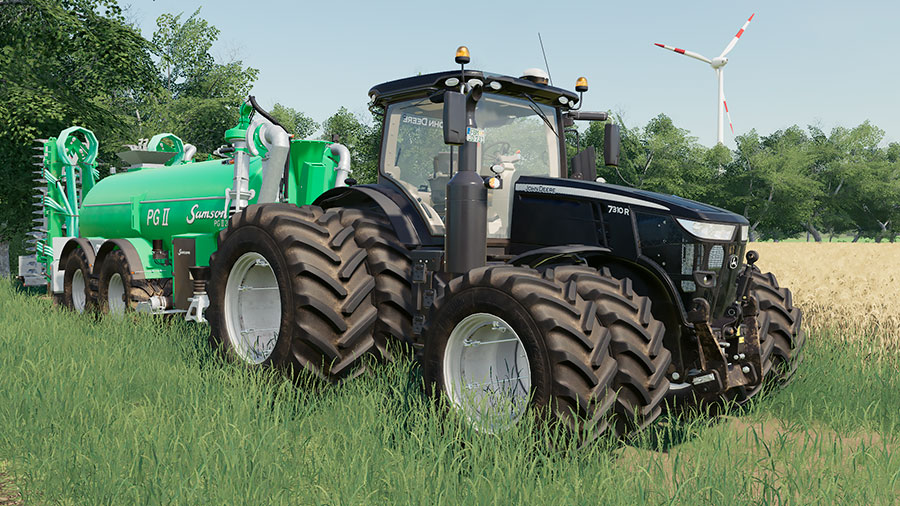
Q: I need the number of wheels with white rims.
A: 4